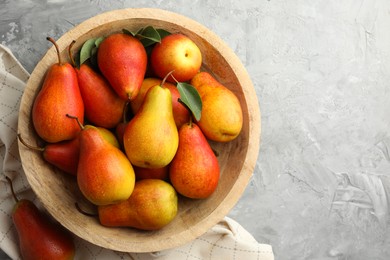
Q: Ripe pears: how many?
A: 13